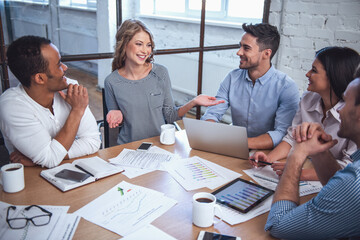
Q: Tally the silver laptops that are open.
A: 1